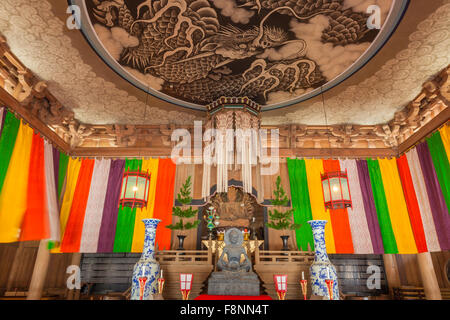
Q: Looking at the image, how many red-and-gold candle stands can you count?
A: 4